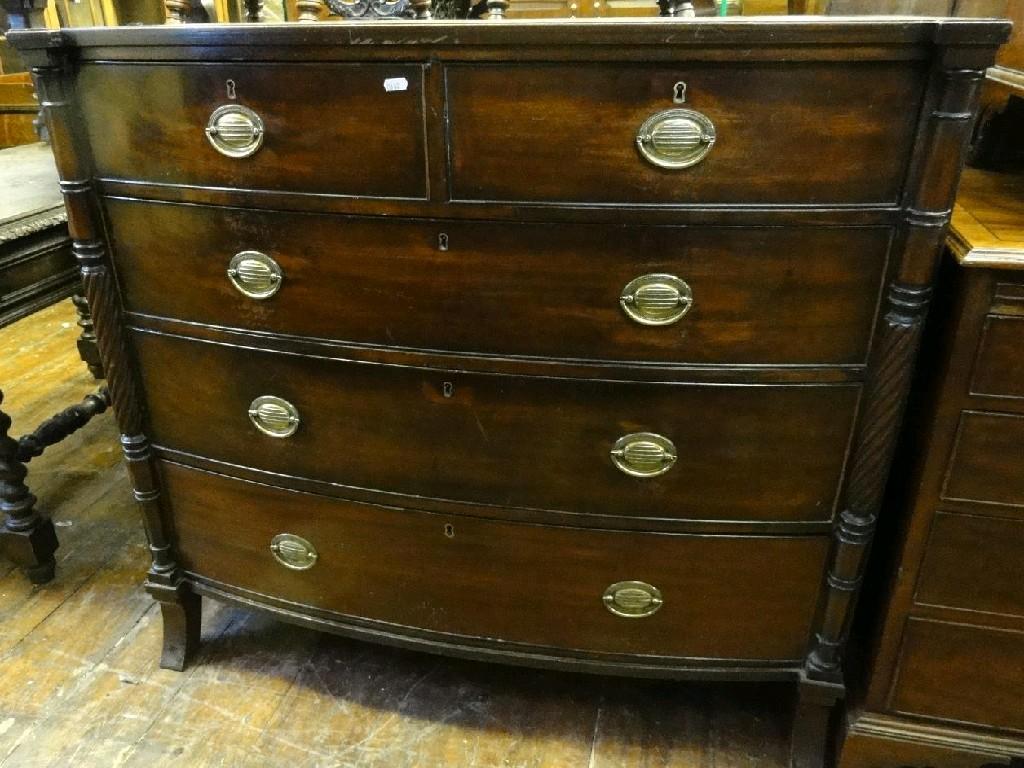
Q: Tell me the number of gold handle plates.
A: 8